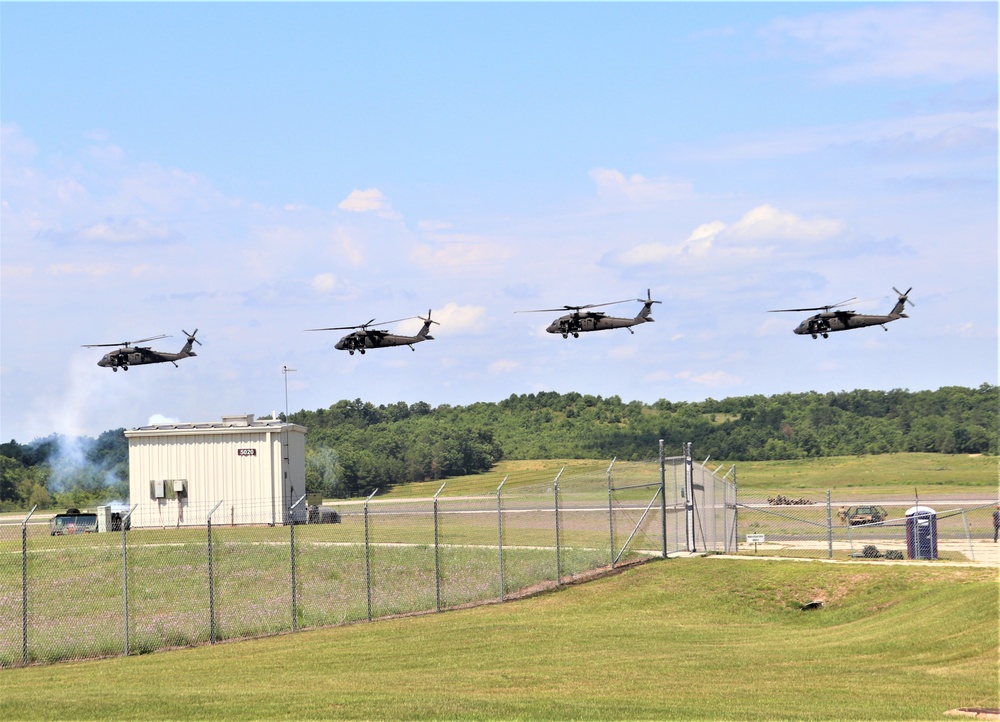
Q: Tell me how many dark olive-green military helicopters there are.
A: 4